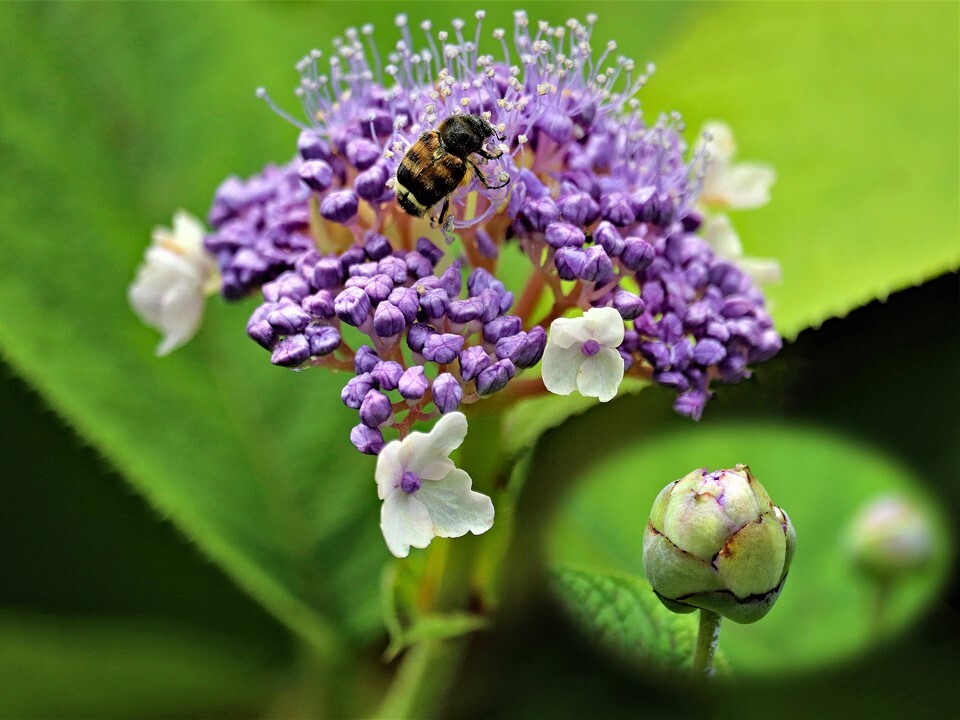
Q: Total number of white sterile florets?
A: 5